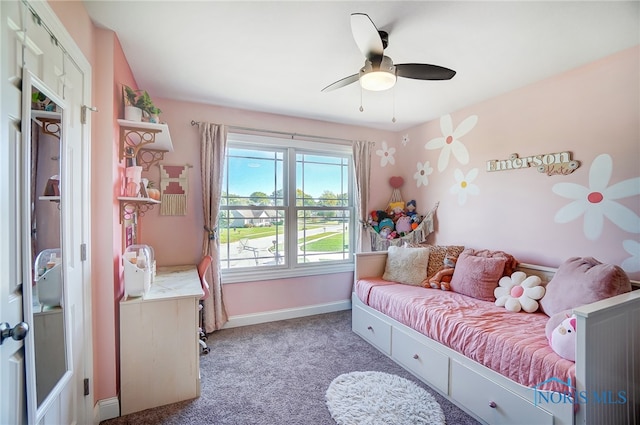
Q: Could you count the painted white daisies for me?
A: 7